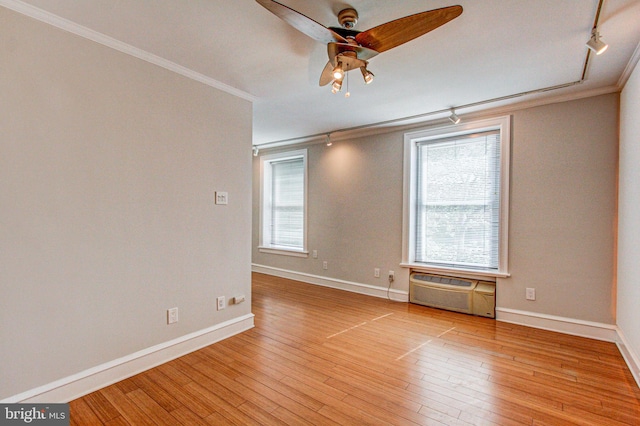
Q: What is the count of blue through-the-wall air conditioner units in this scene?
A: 0